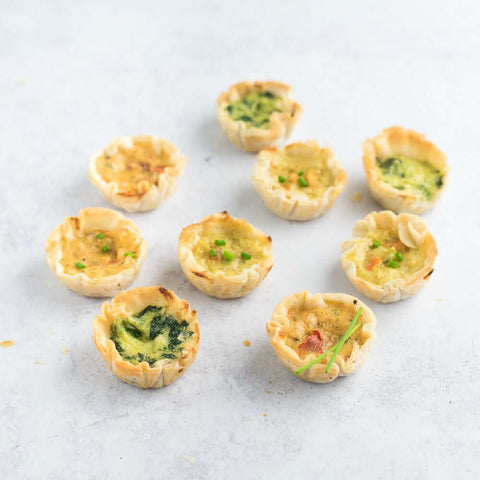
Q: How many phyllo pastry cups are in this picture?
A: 9